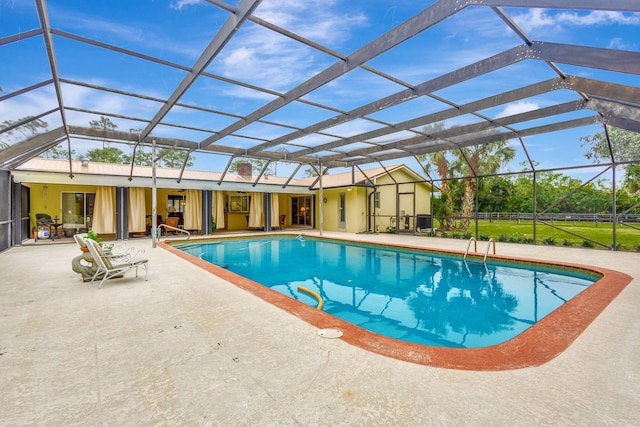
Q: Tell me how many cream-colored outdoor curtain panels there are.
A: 6